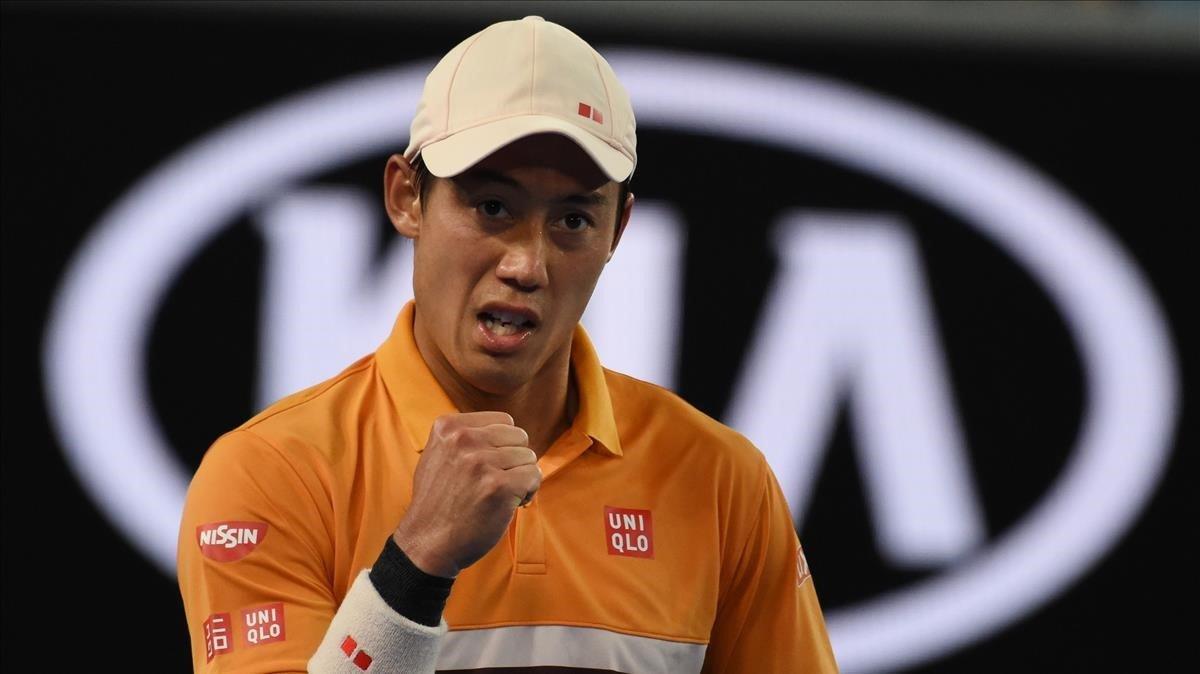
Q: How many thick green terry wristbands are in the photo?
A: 0